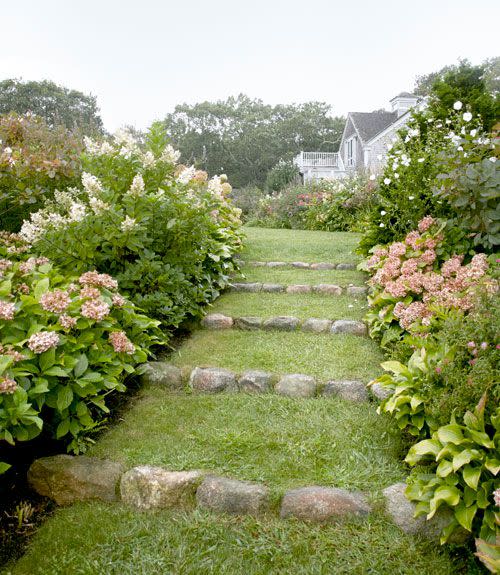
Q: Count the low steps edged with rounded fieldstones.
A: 5